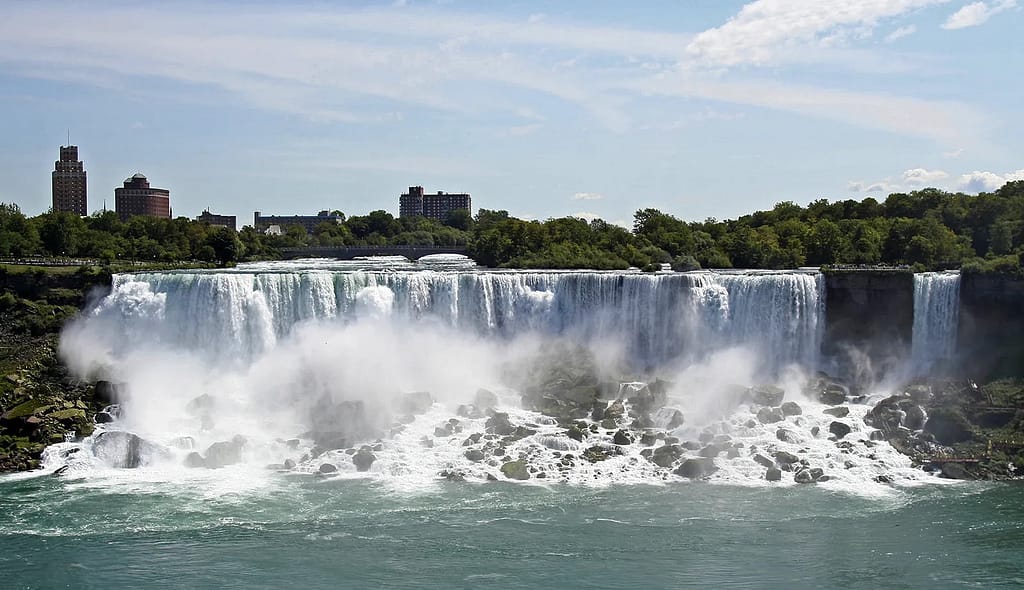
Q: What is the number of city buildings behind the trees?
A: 5